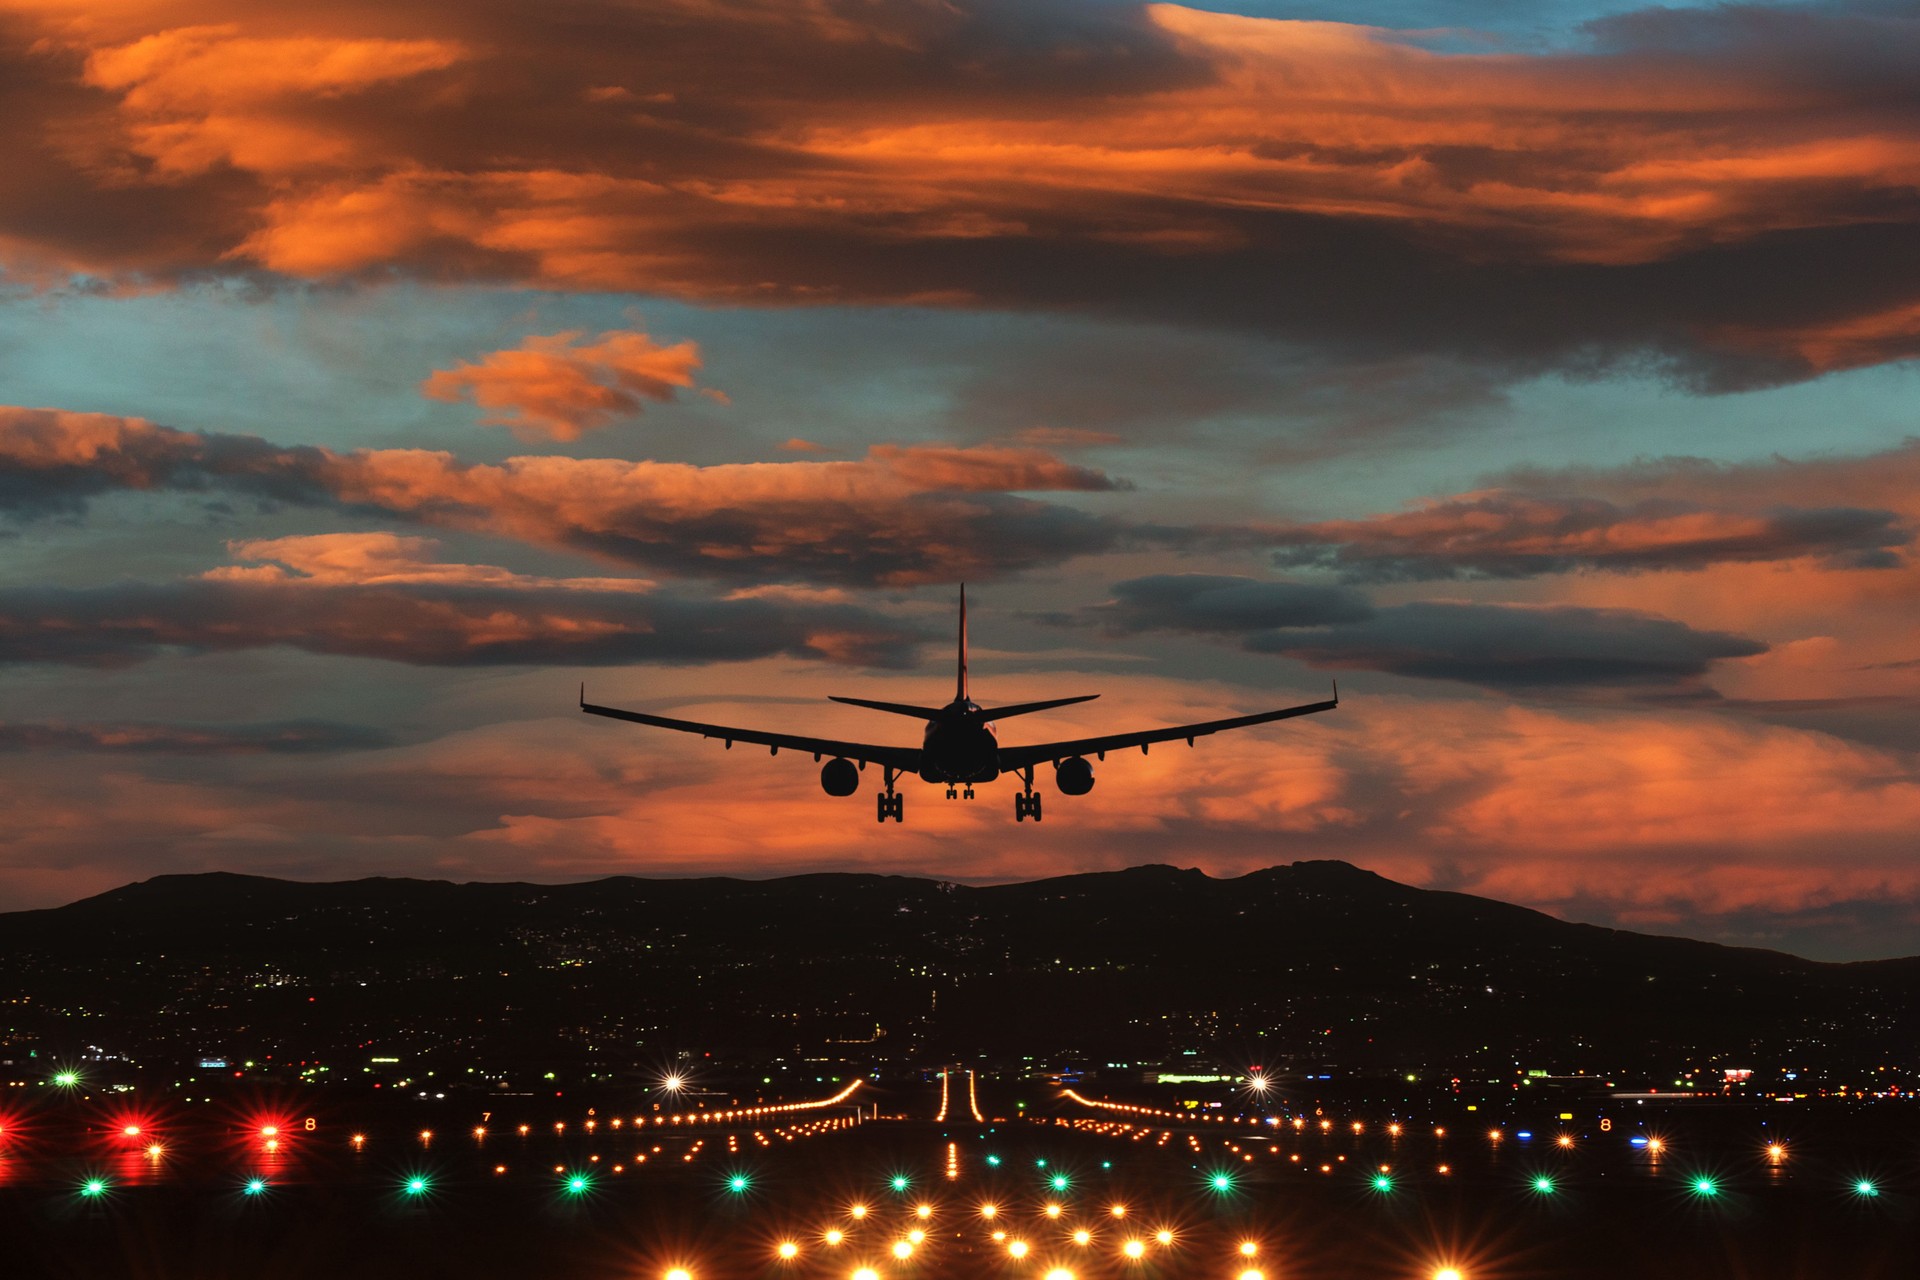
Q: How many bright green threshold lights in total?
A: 12